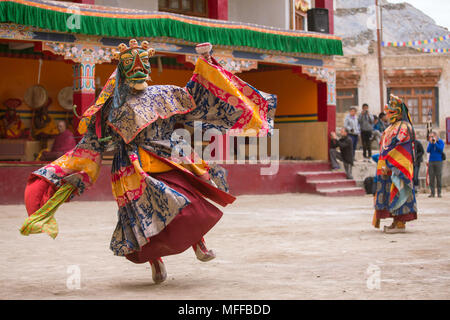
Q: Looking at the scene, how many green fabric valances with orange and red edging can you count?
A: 1